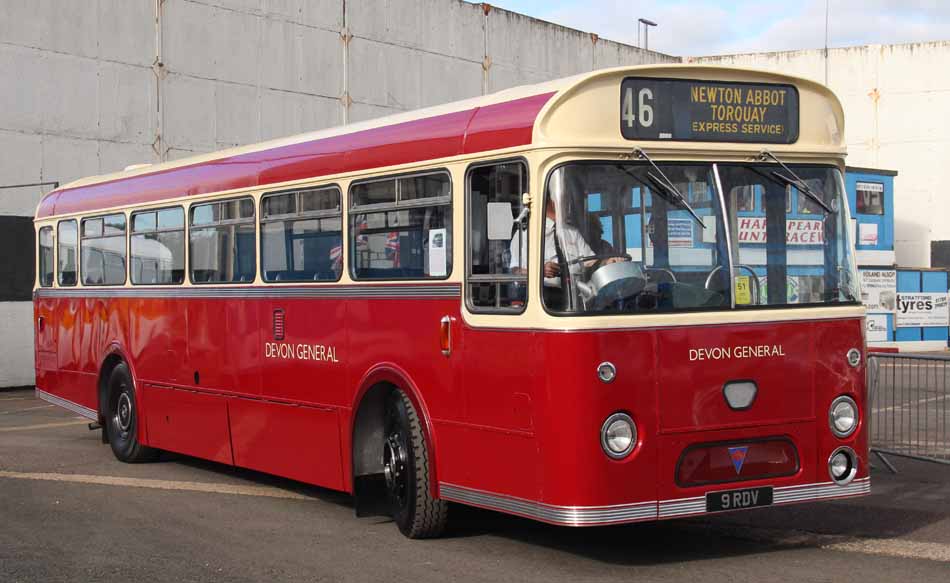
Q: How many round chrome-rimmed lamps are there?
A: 5